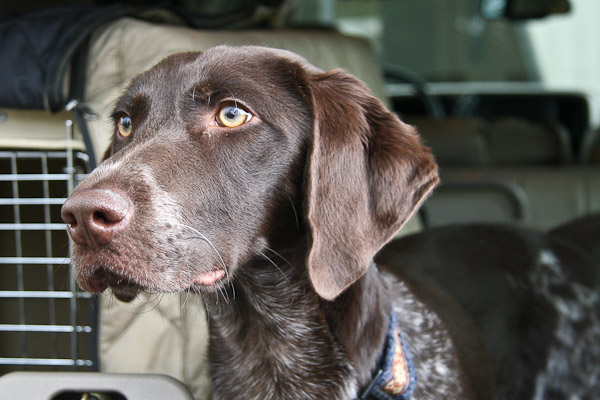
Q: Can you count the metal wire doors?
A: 1